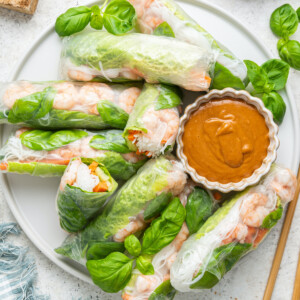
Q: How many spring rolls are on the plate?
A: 9